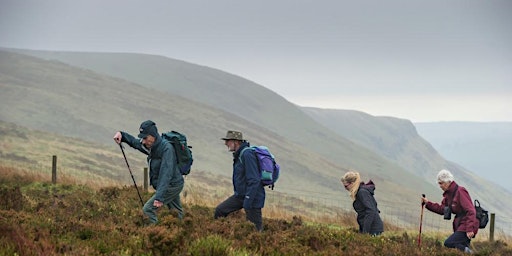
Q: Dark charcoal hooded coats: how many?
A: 1